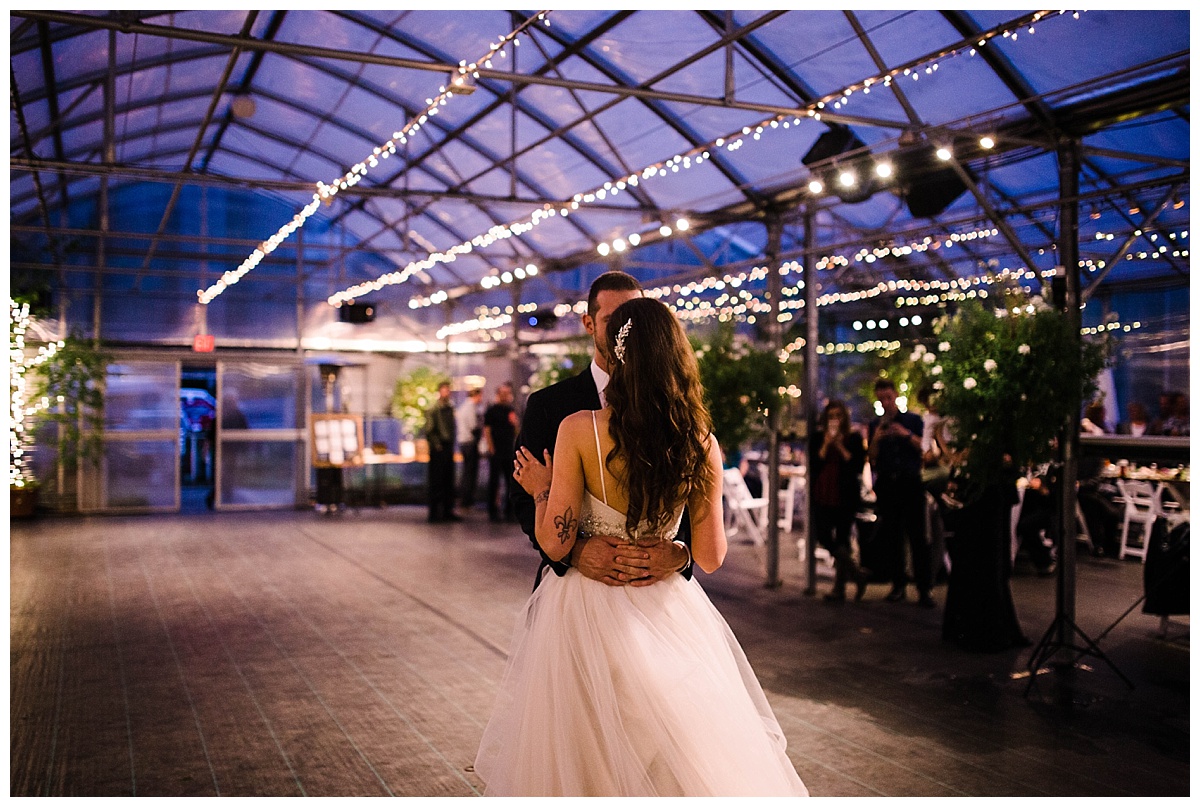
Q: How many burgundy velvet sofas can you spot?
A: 0